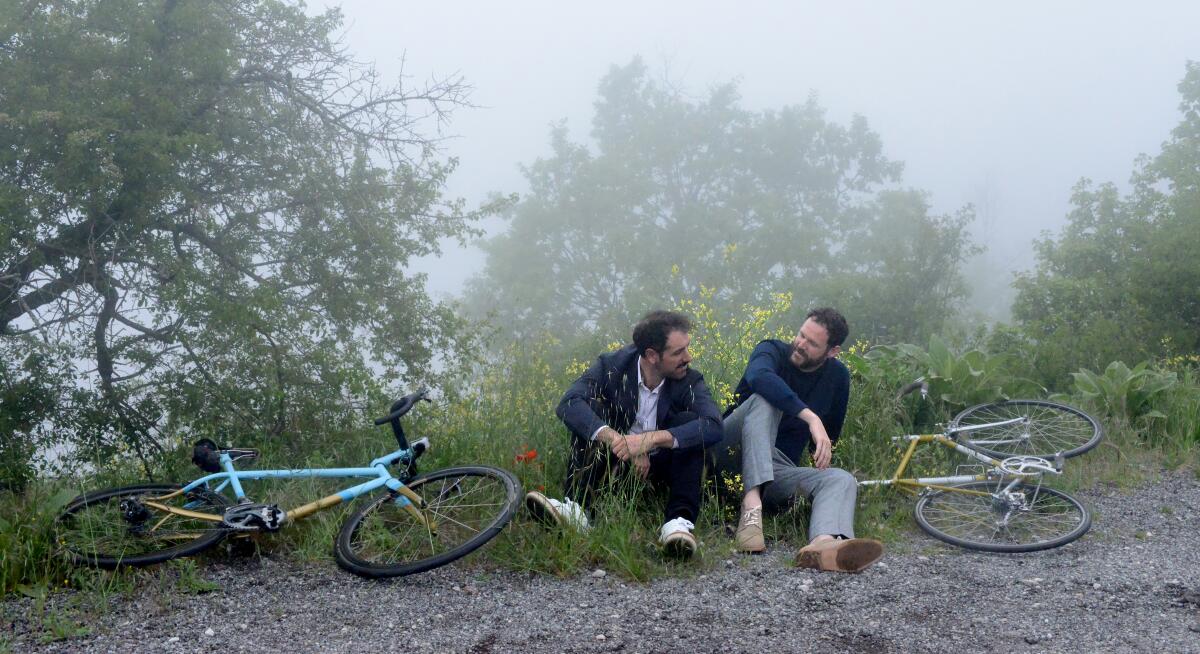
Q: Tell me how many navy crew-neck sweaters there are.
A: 1